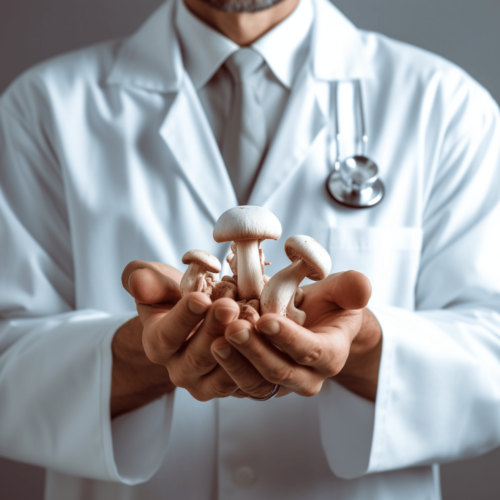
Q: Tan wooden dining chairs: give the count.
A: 0